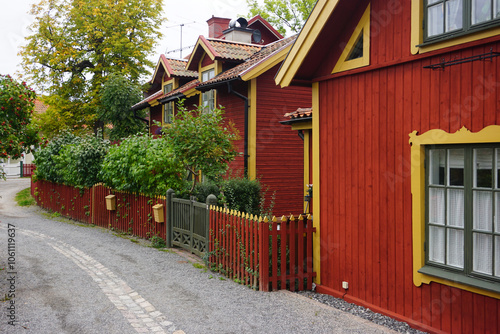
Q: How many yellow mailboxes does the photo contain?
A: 2